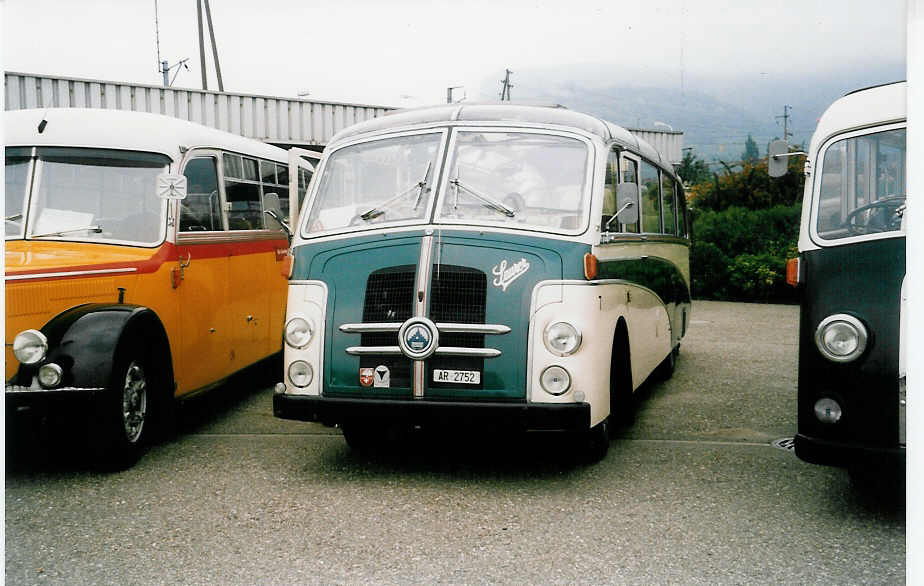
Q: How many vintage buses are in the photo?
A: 3